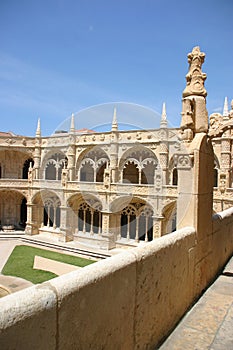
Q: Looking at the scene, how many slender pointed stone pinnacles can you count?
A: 5